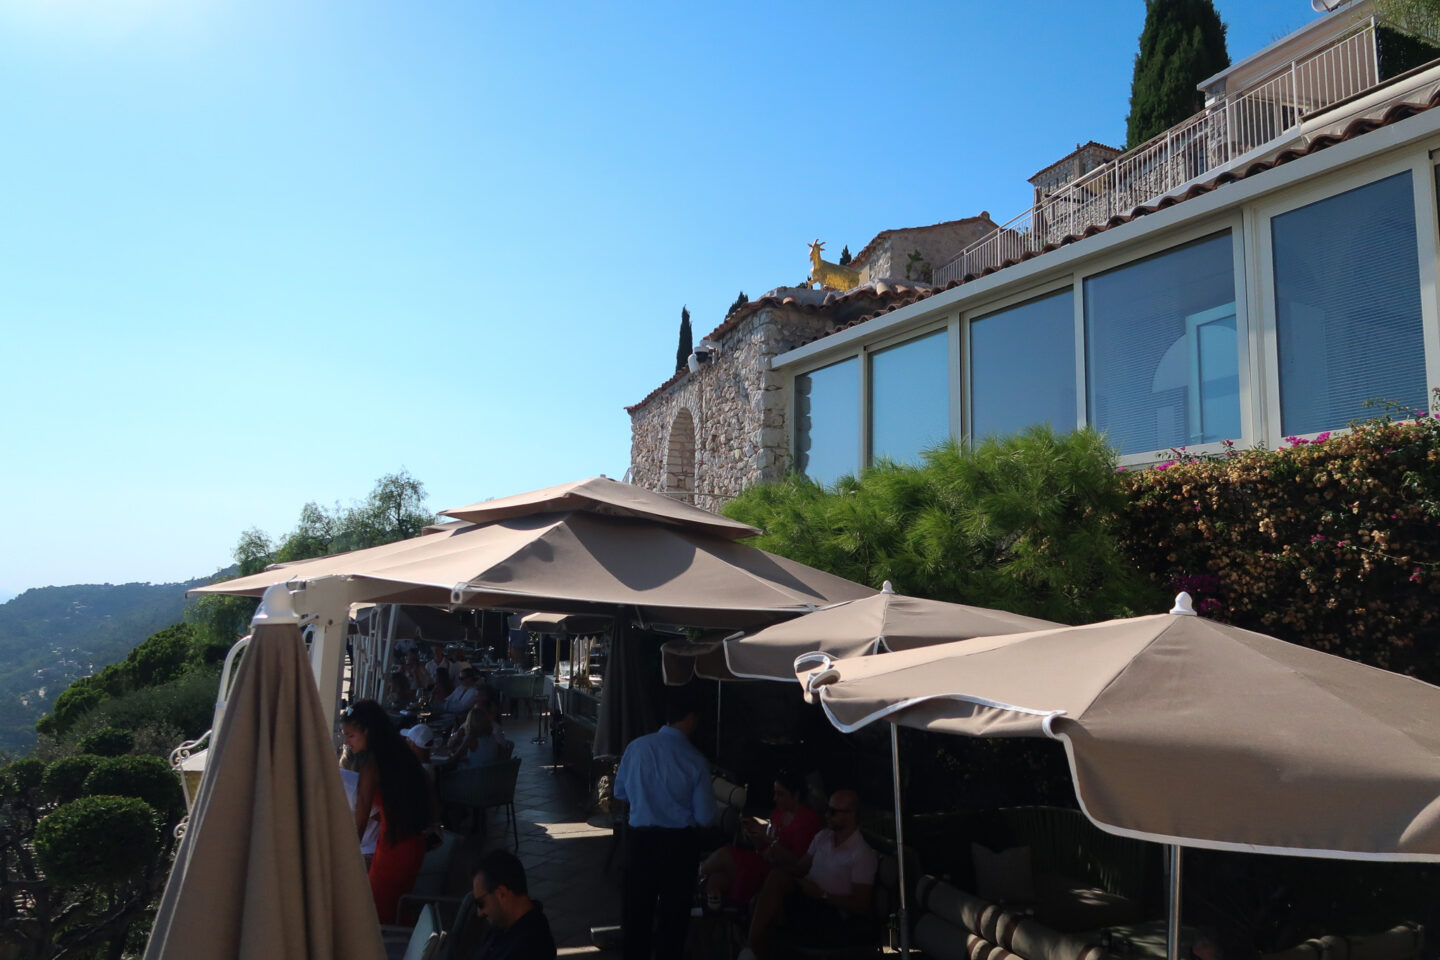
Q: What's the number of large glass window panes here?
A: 5